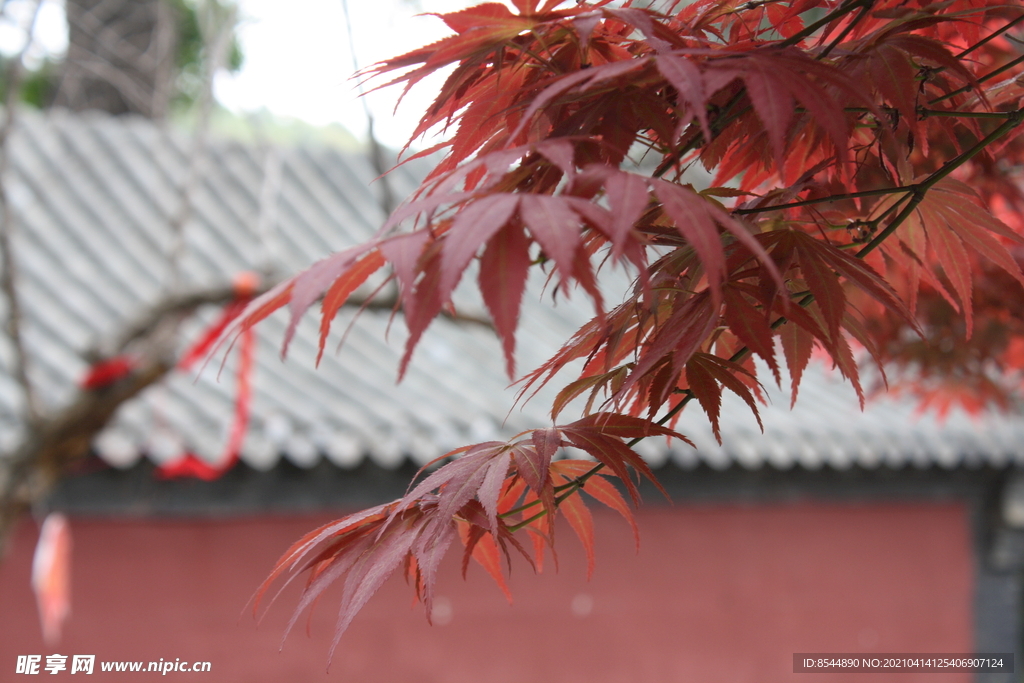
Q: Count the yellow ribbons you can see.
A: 0